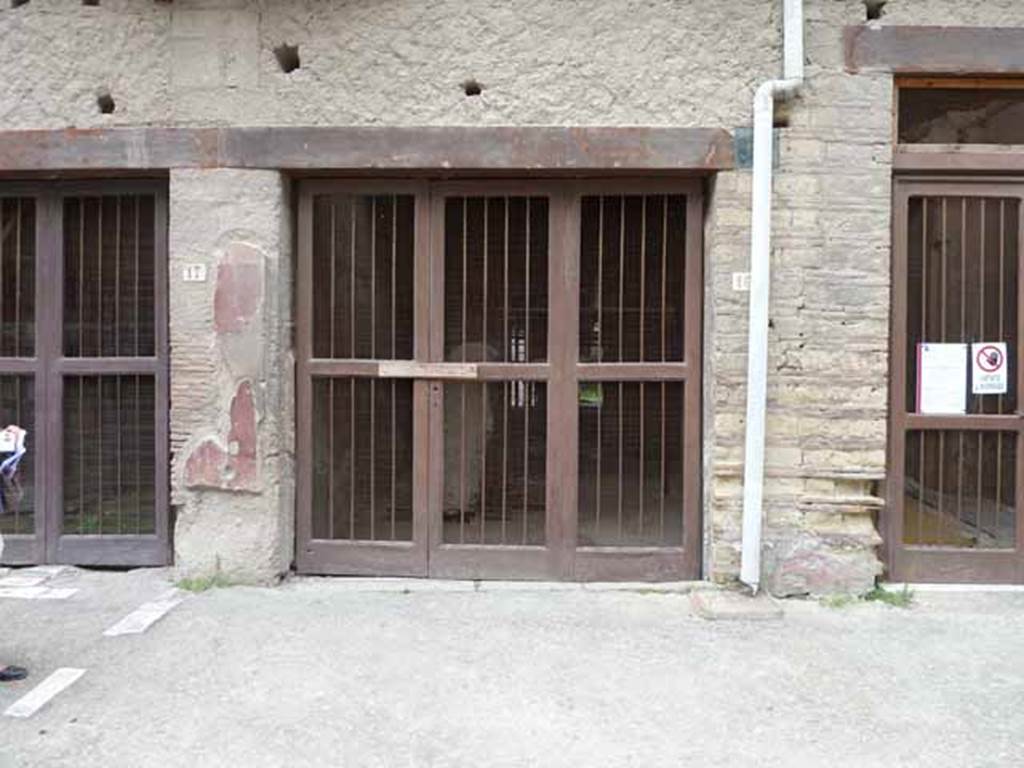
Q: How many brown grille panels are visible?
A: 12